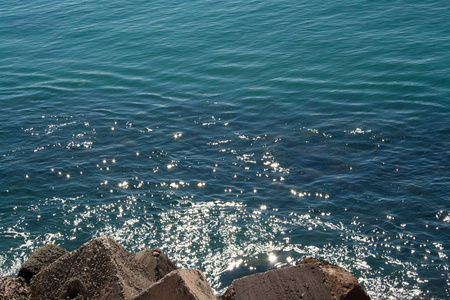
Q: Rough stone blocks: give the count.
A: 6